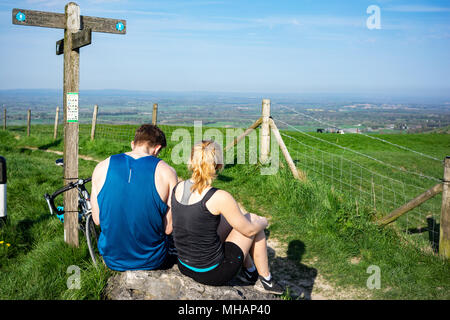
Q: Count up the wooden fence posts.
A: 7